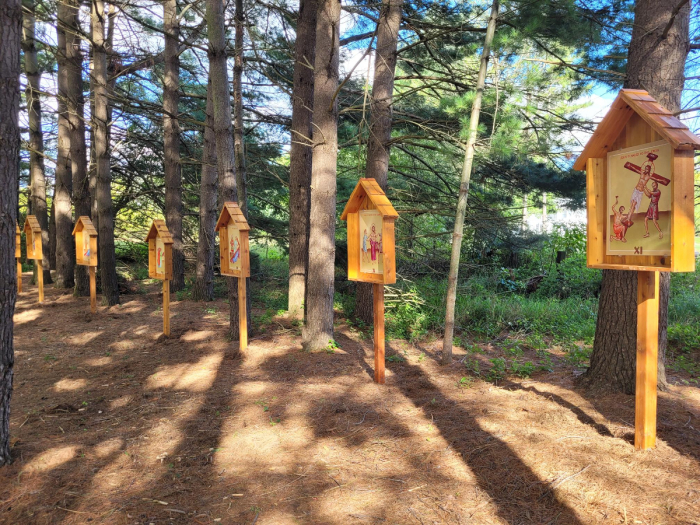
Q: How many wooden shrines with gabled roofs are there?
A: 7